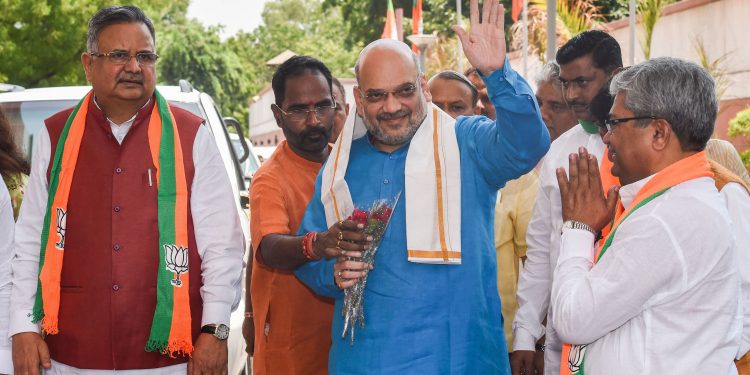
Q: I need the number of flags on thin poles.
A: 3